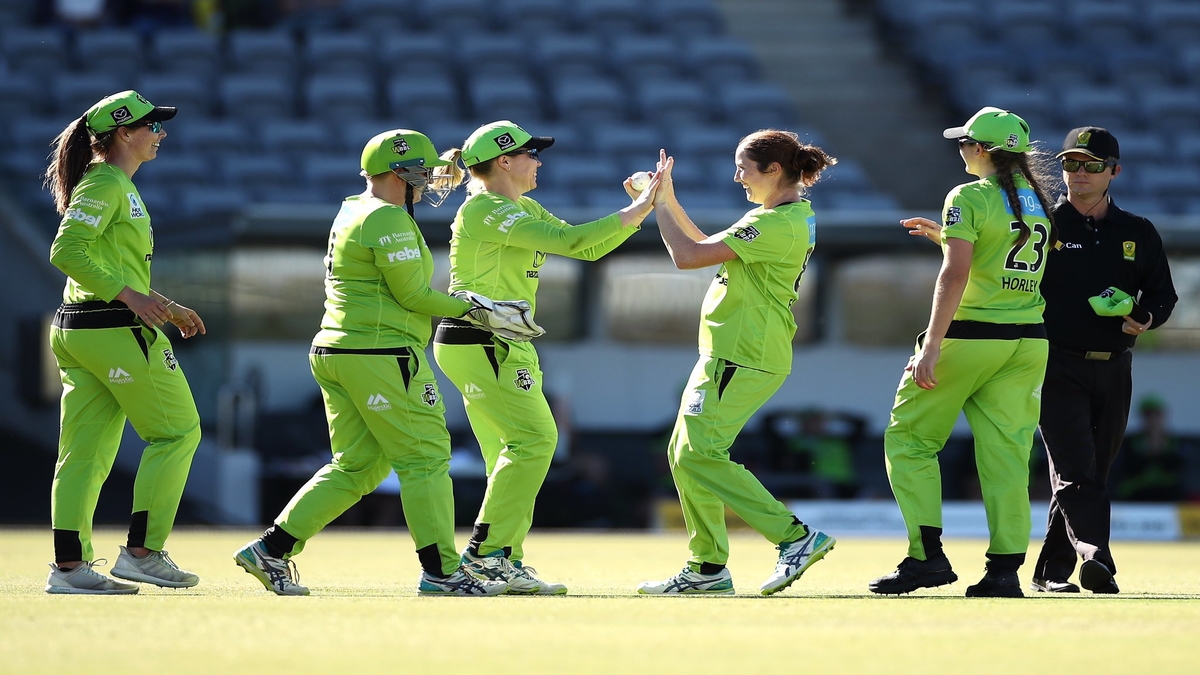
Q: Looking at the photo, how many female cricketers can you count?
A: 5